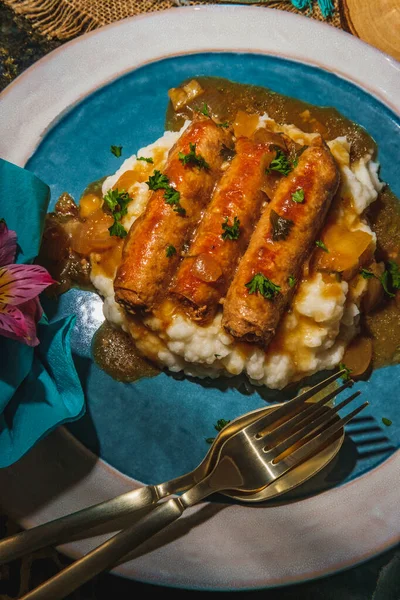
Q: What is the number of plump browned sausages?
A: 3